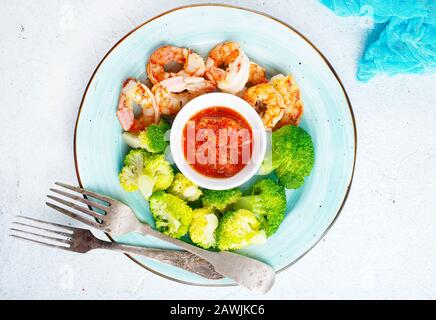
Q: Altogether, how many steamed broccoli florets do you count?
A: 9